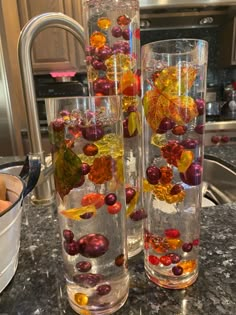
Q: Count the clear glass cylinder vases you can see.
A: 3